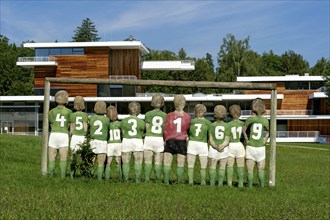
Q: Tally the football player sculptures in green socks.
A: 11